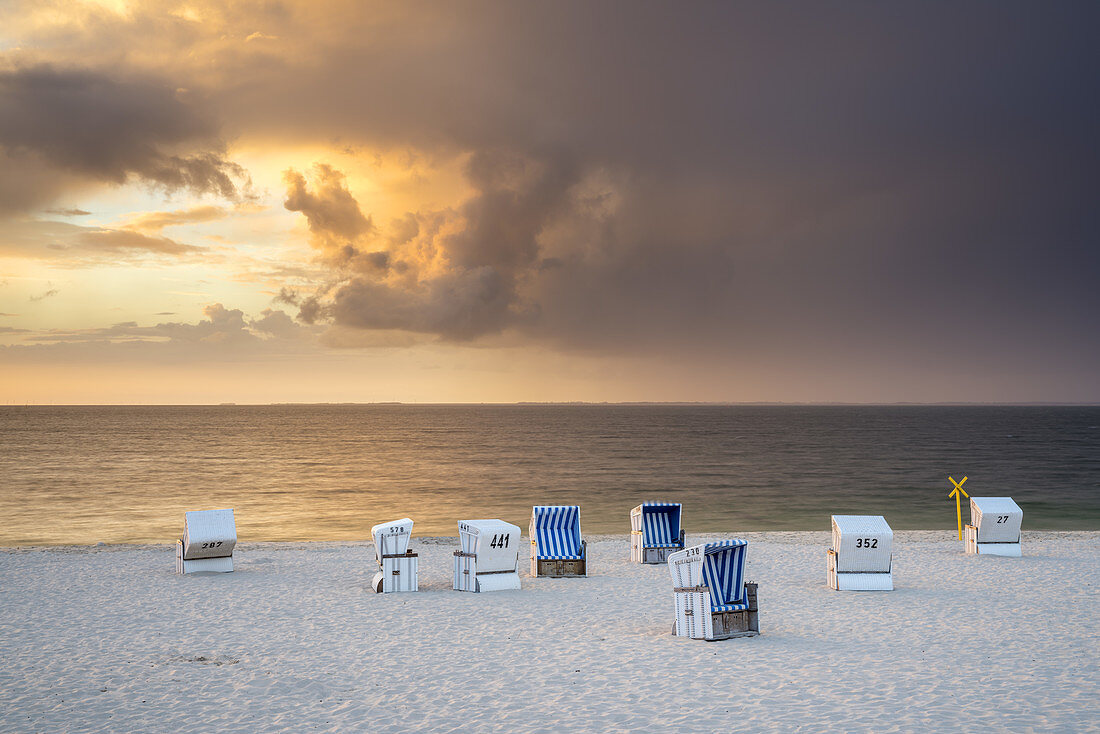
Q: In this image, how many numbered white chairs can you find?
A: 6